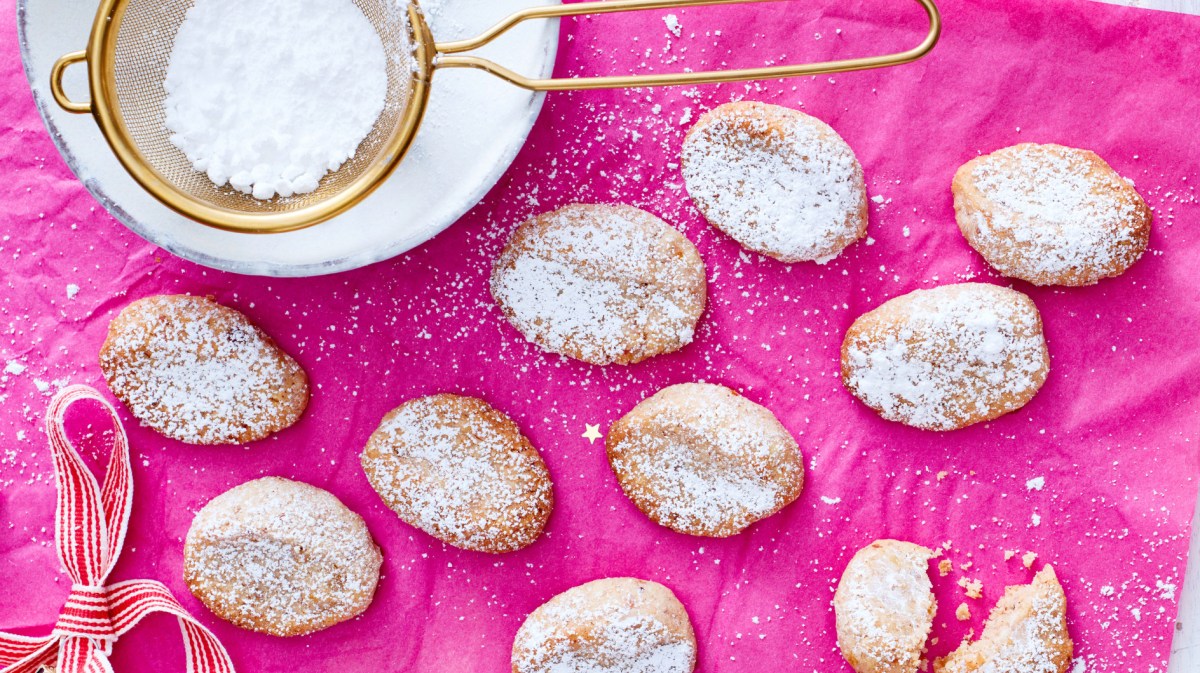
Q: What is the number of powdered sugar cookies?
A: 10